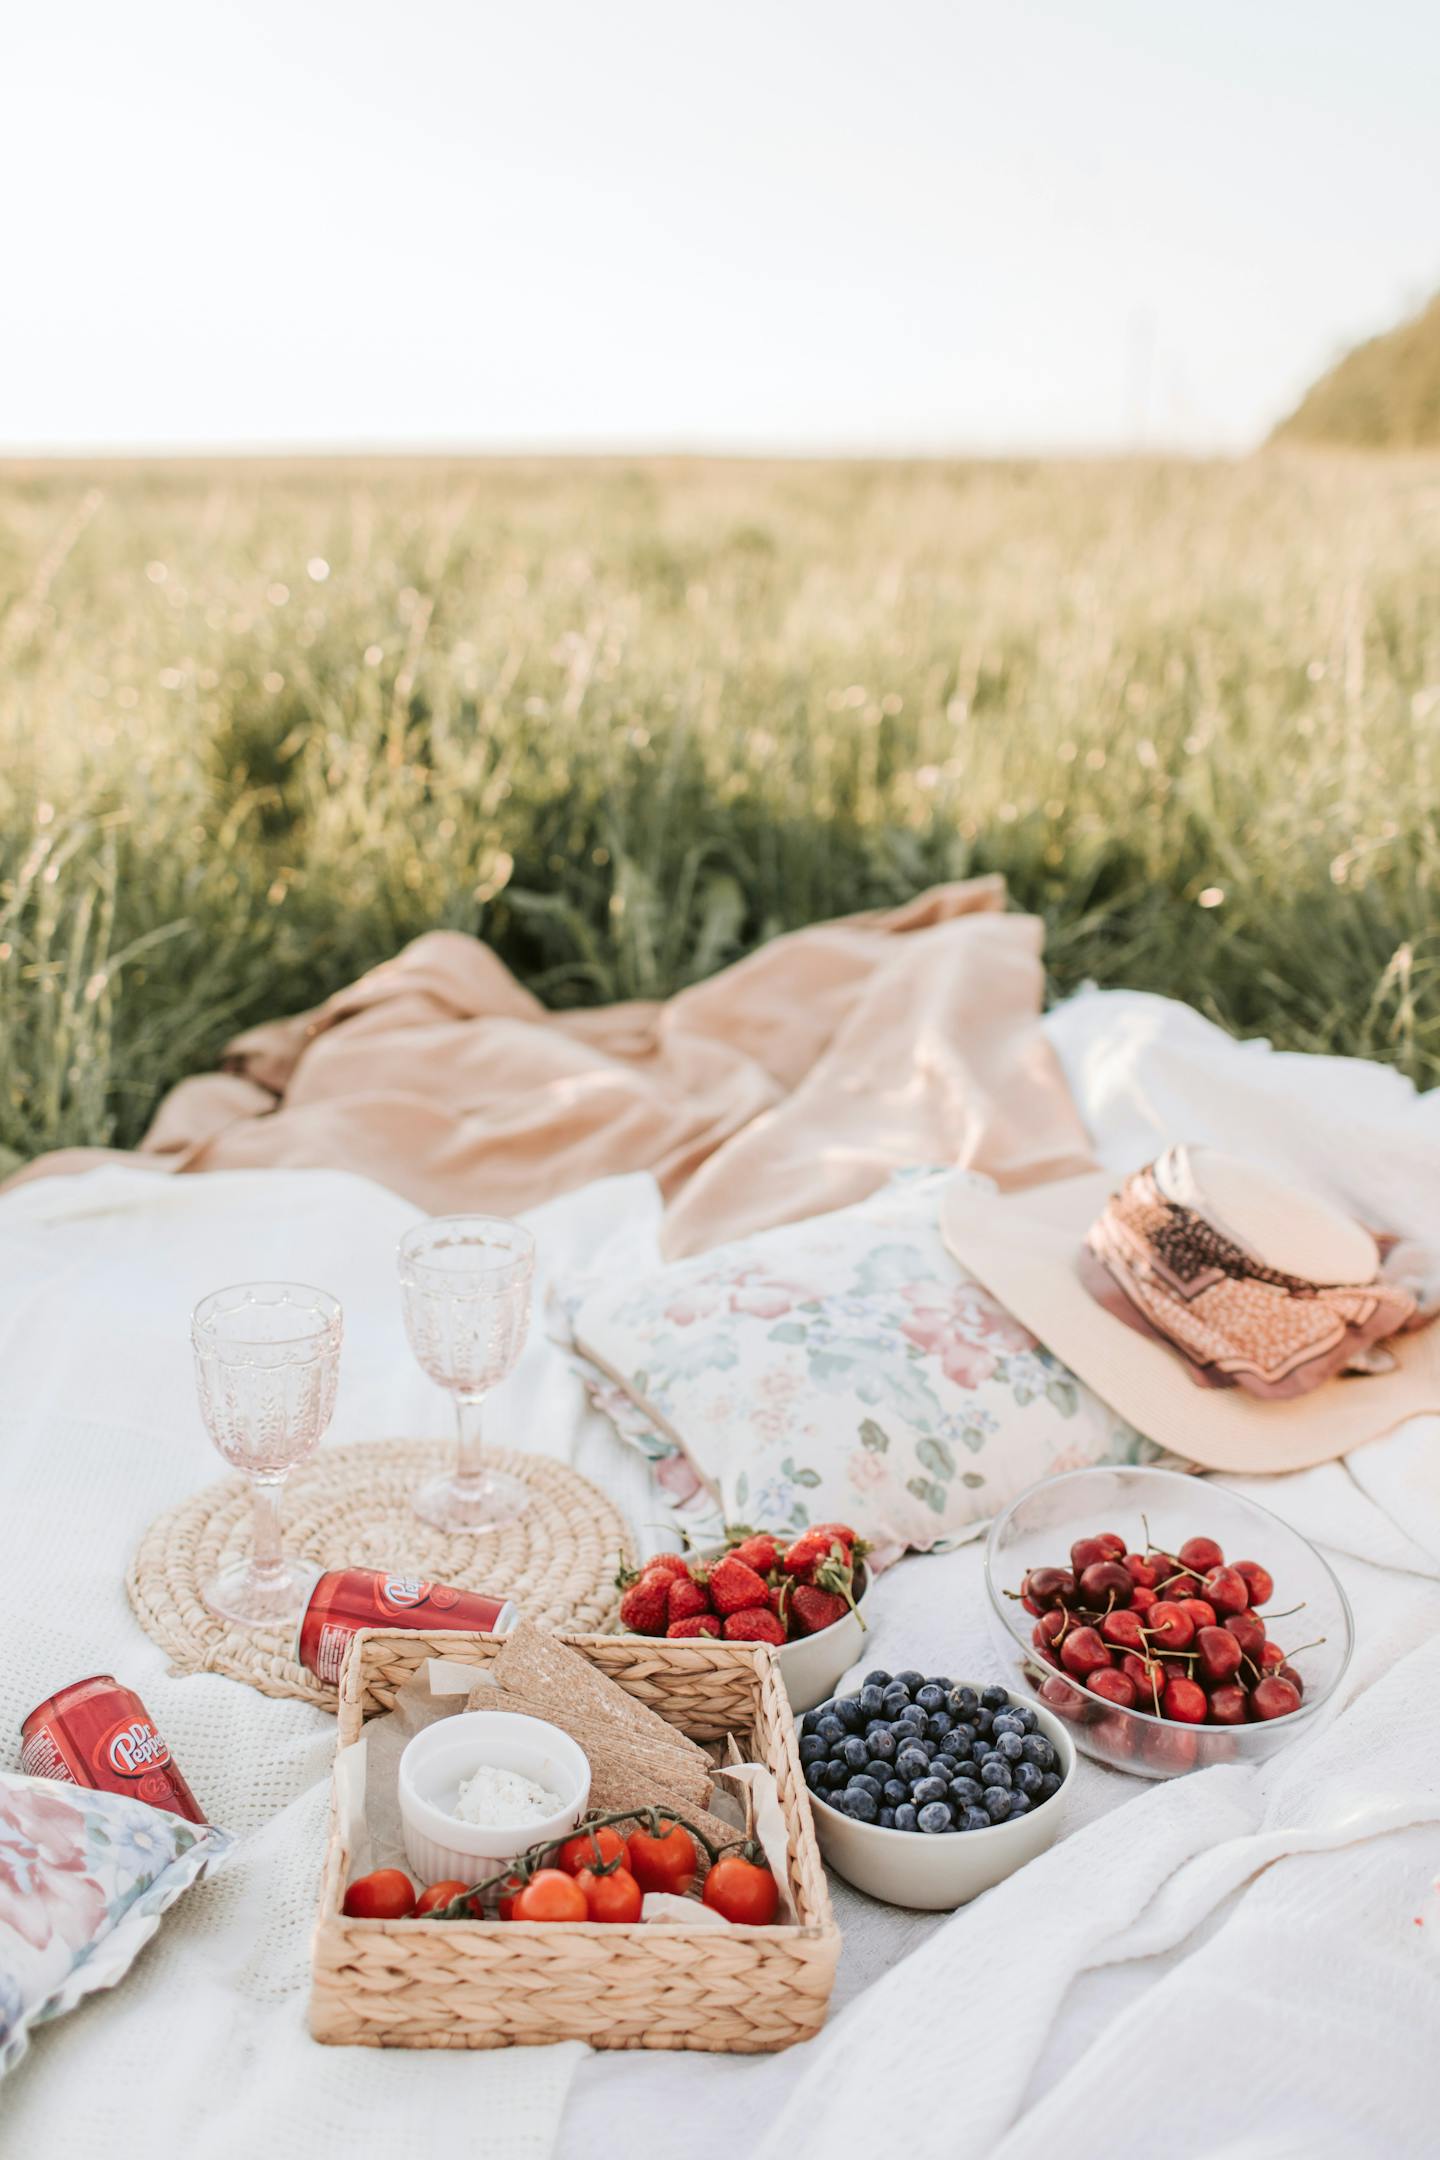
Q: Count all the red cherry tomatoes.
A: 8